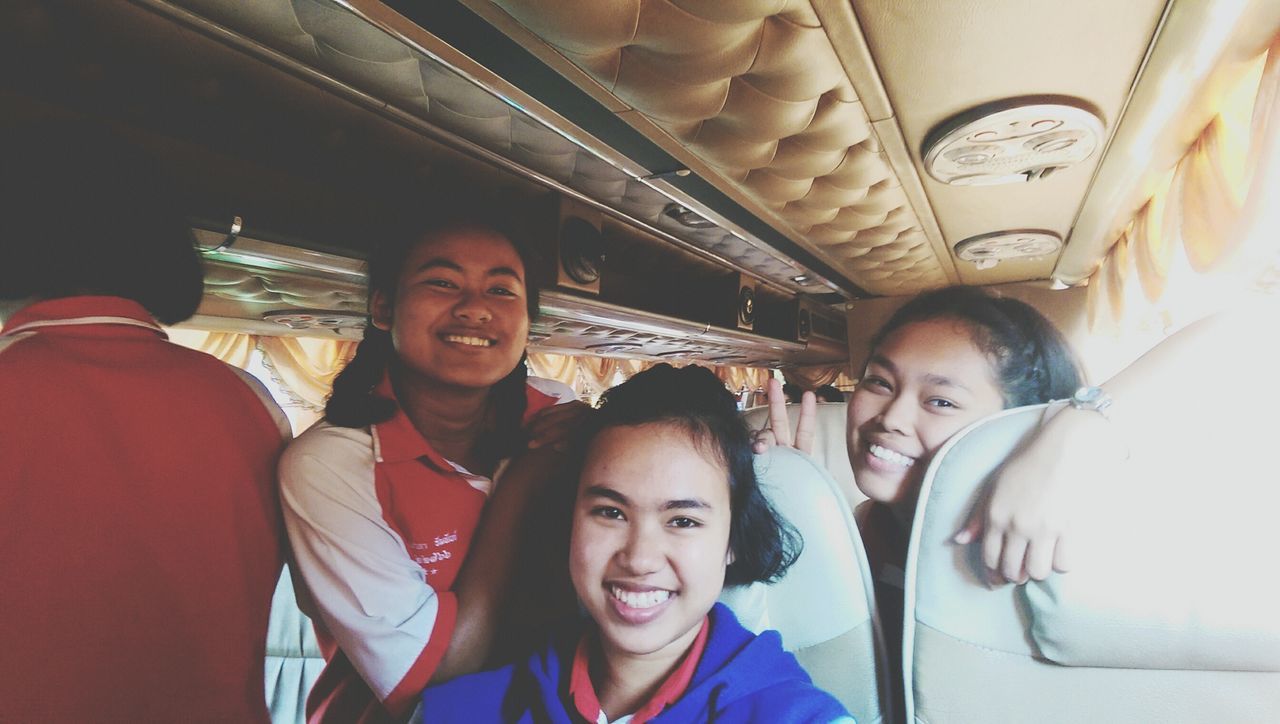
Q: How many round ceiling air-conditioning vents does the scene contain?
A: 2